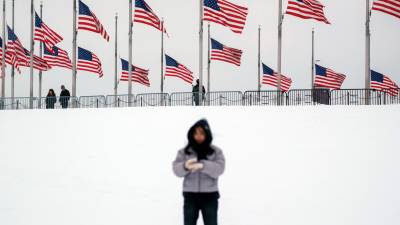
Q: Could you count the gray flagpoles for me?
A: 14